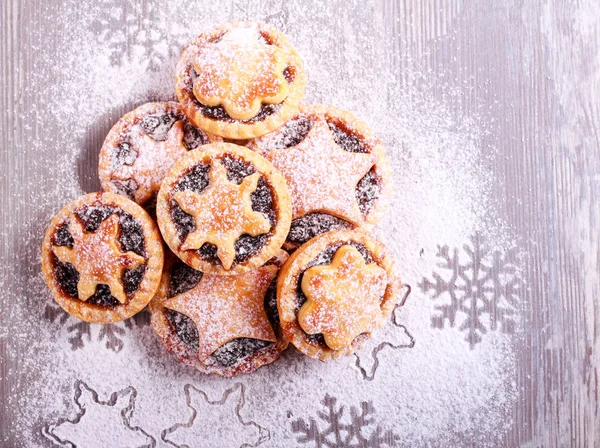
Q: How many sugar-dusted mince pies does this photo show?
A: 7